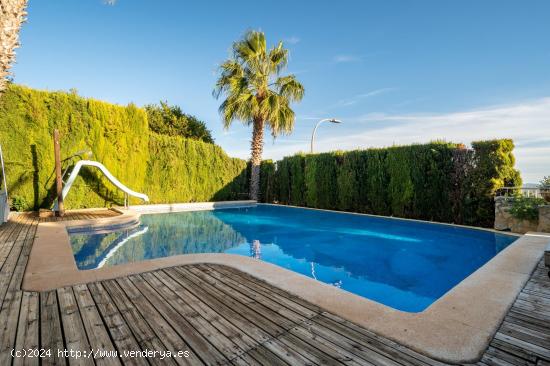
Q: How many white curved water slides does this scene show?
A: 1